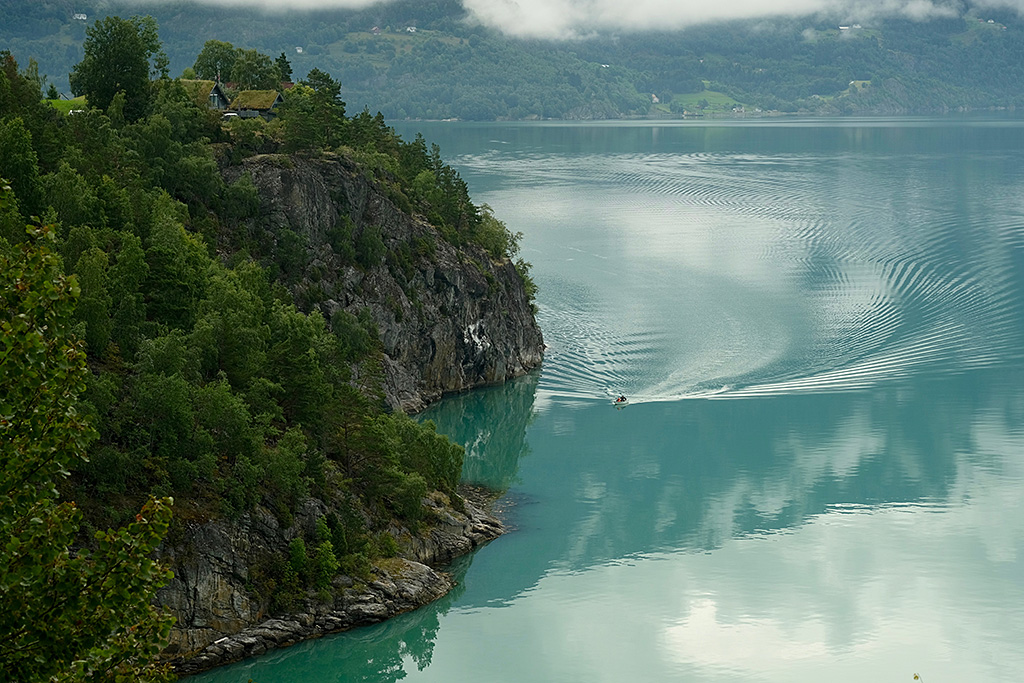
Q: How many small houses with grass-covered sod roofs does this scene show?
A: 2